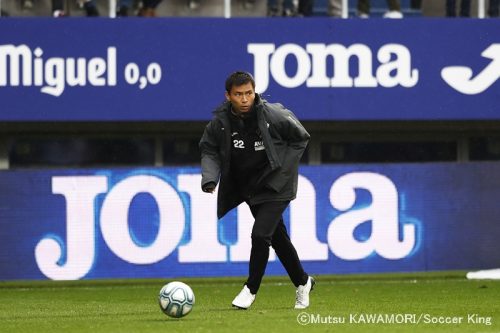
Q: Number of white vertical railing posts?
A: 4